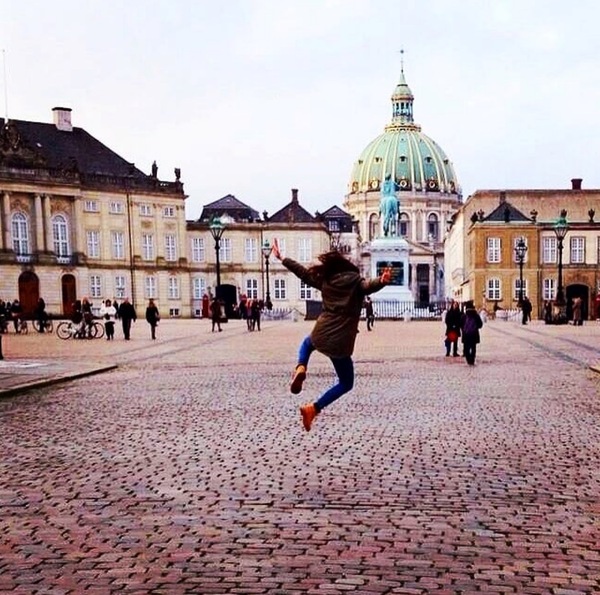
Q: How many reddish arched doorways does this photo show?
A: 2